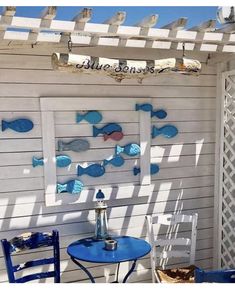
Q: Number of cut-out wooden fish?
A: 14